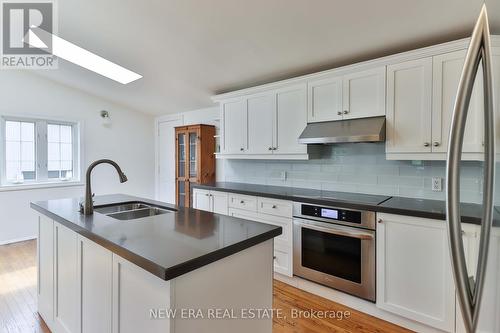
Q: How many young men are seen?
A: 0